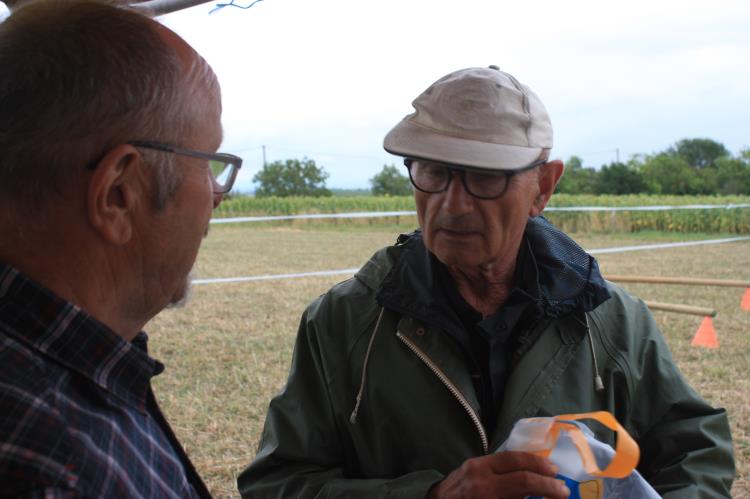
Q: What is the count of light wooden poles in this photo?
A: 2